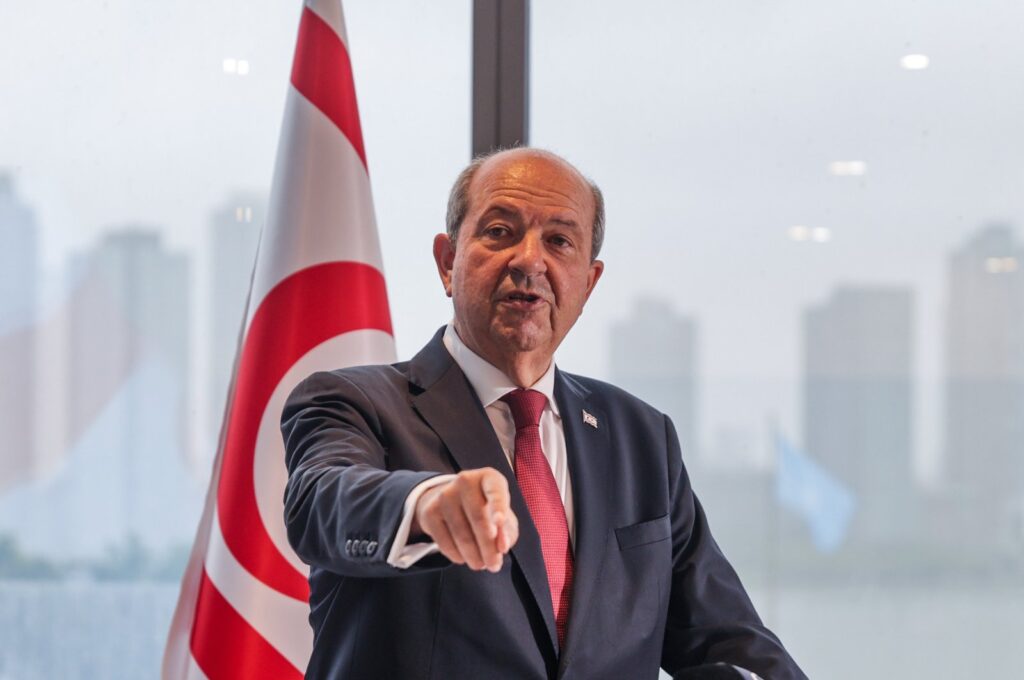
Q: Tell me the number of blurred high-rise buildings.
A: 6